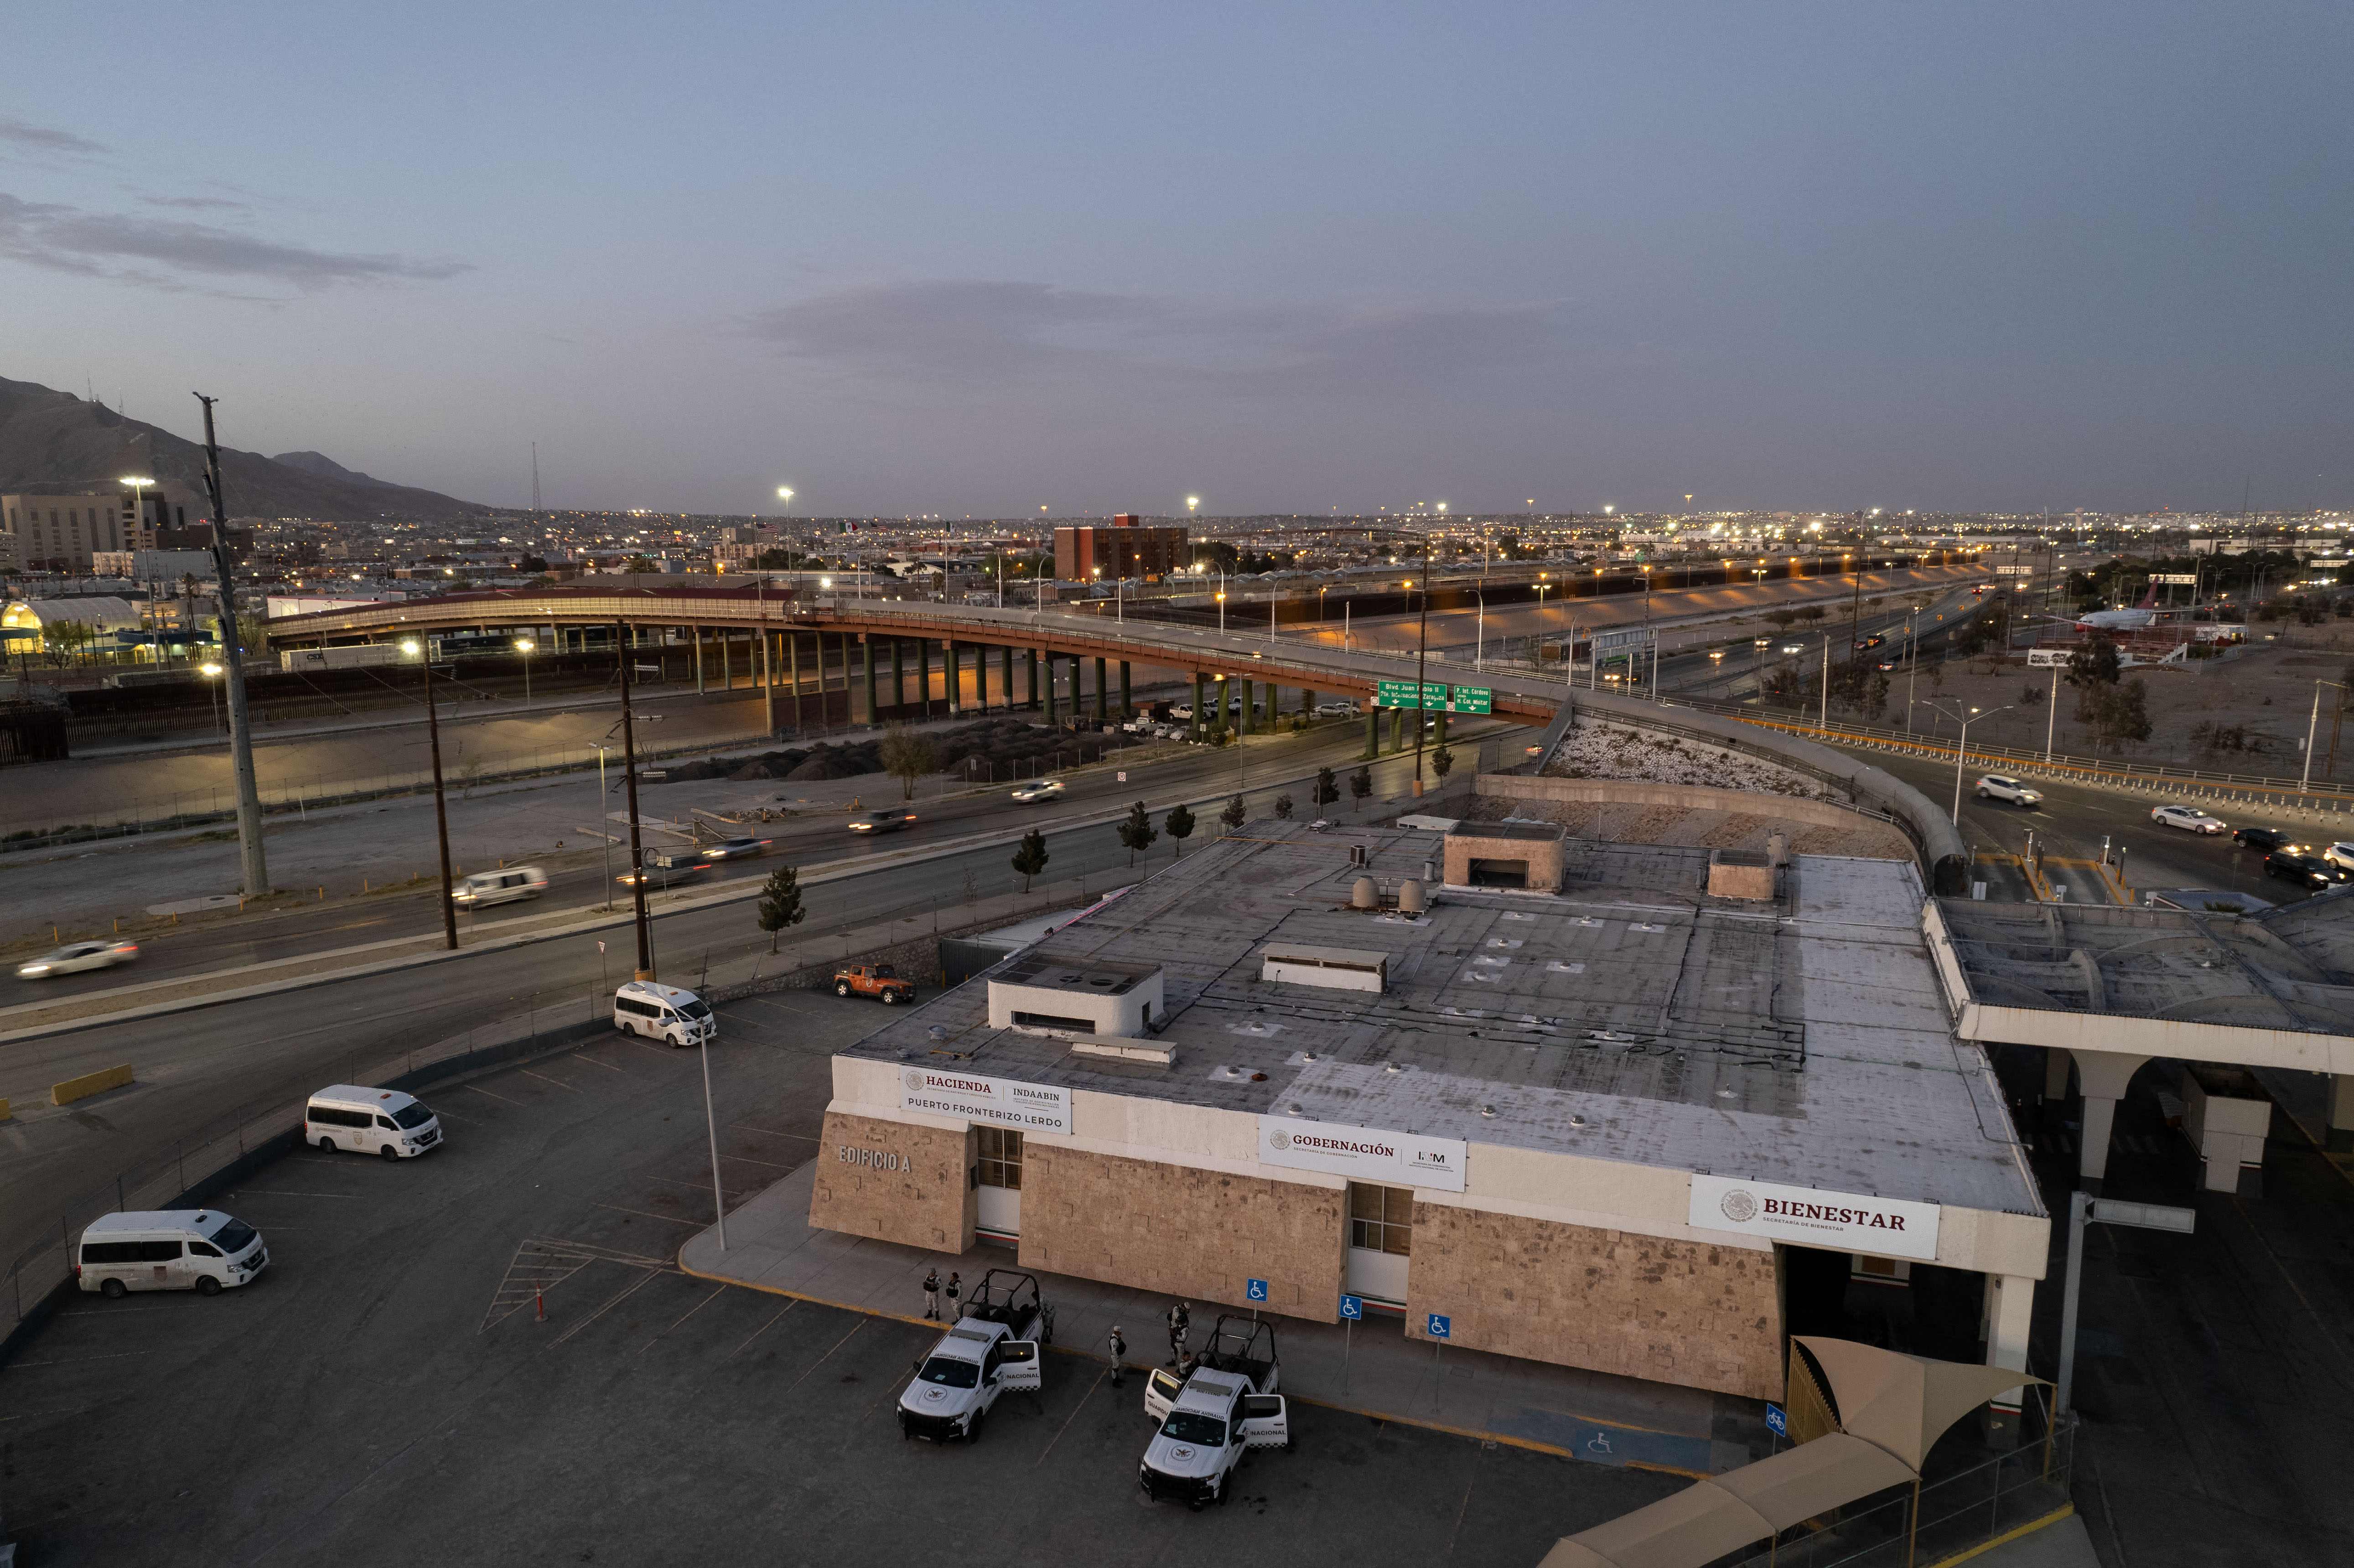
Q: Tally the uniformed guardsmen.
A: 7